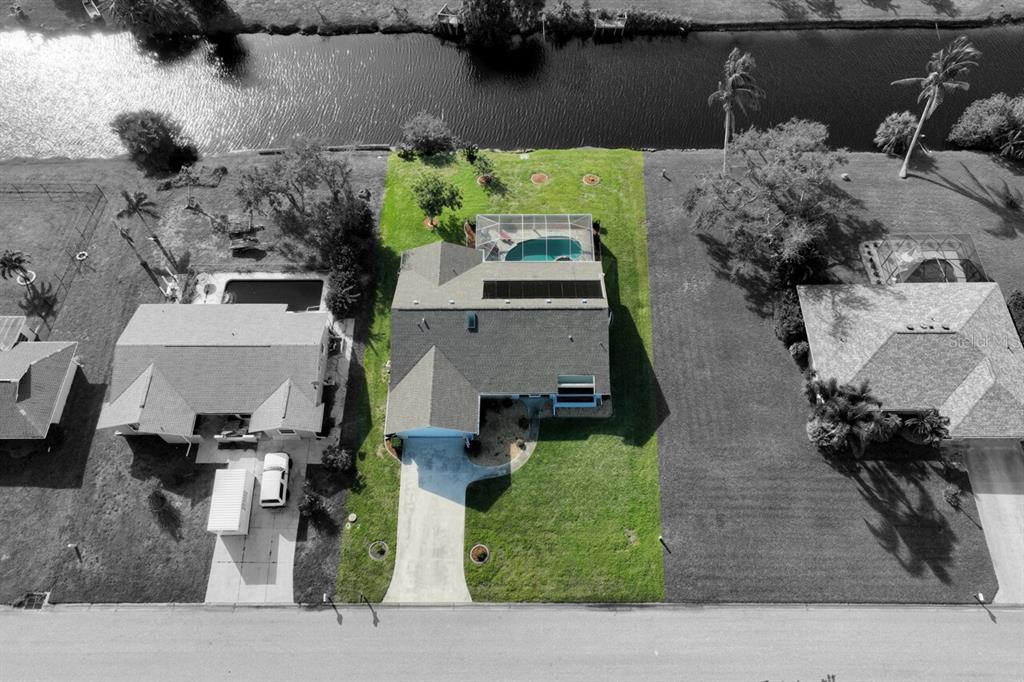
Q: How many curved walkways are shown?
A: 1